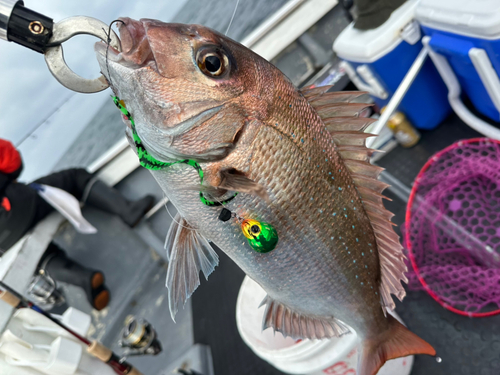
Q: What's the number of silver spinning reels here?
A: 2